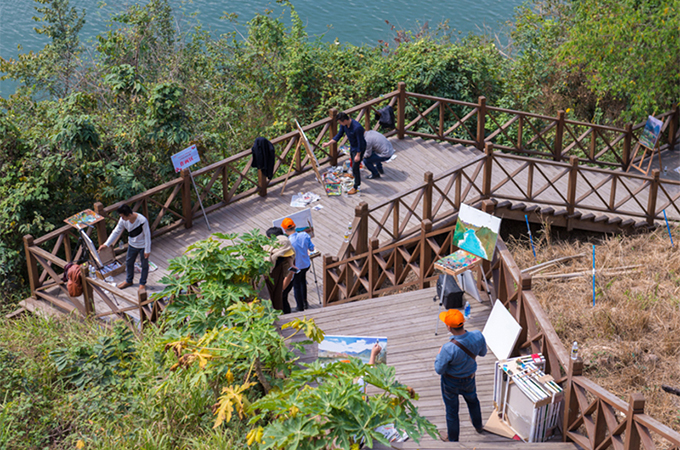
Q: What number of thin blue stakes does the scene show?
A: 3